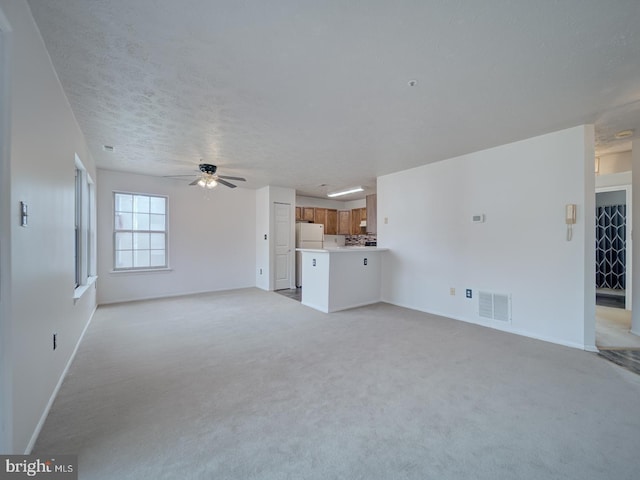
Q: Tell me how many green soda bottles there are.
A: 0